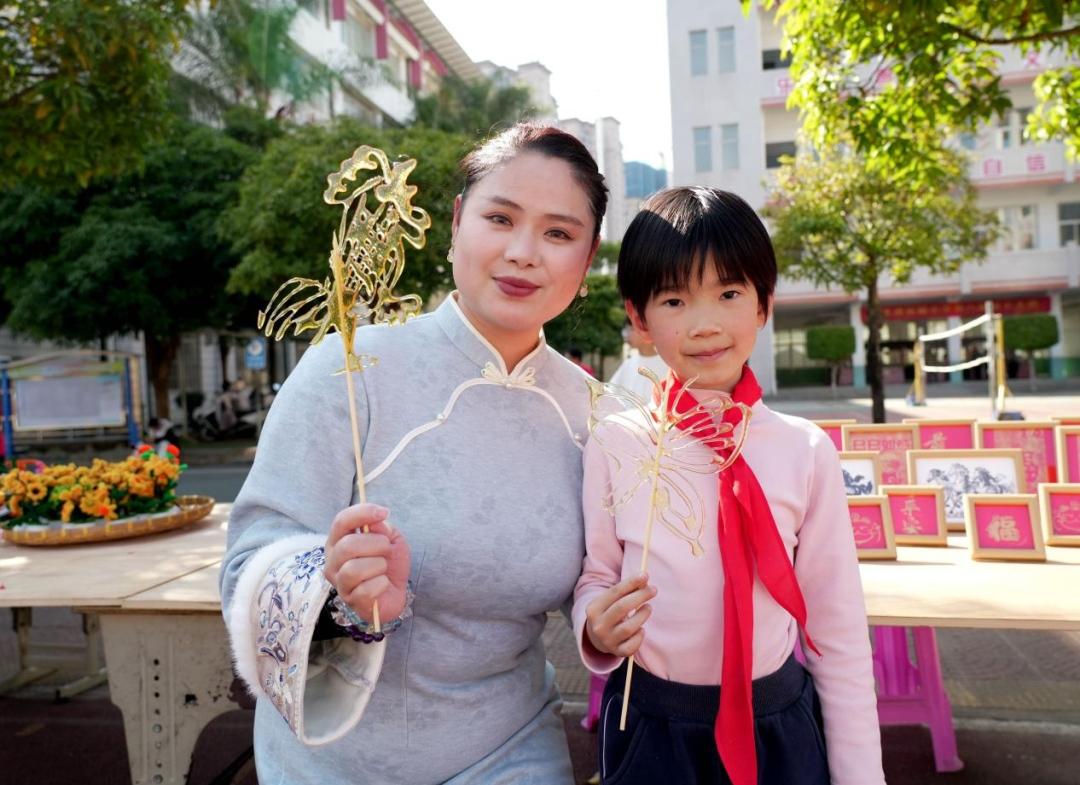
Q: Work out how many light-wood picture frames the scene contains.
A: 12